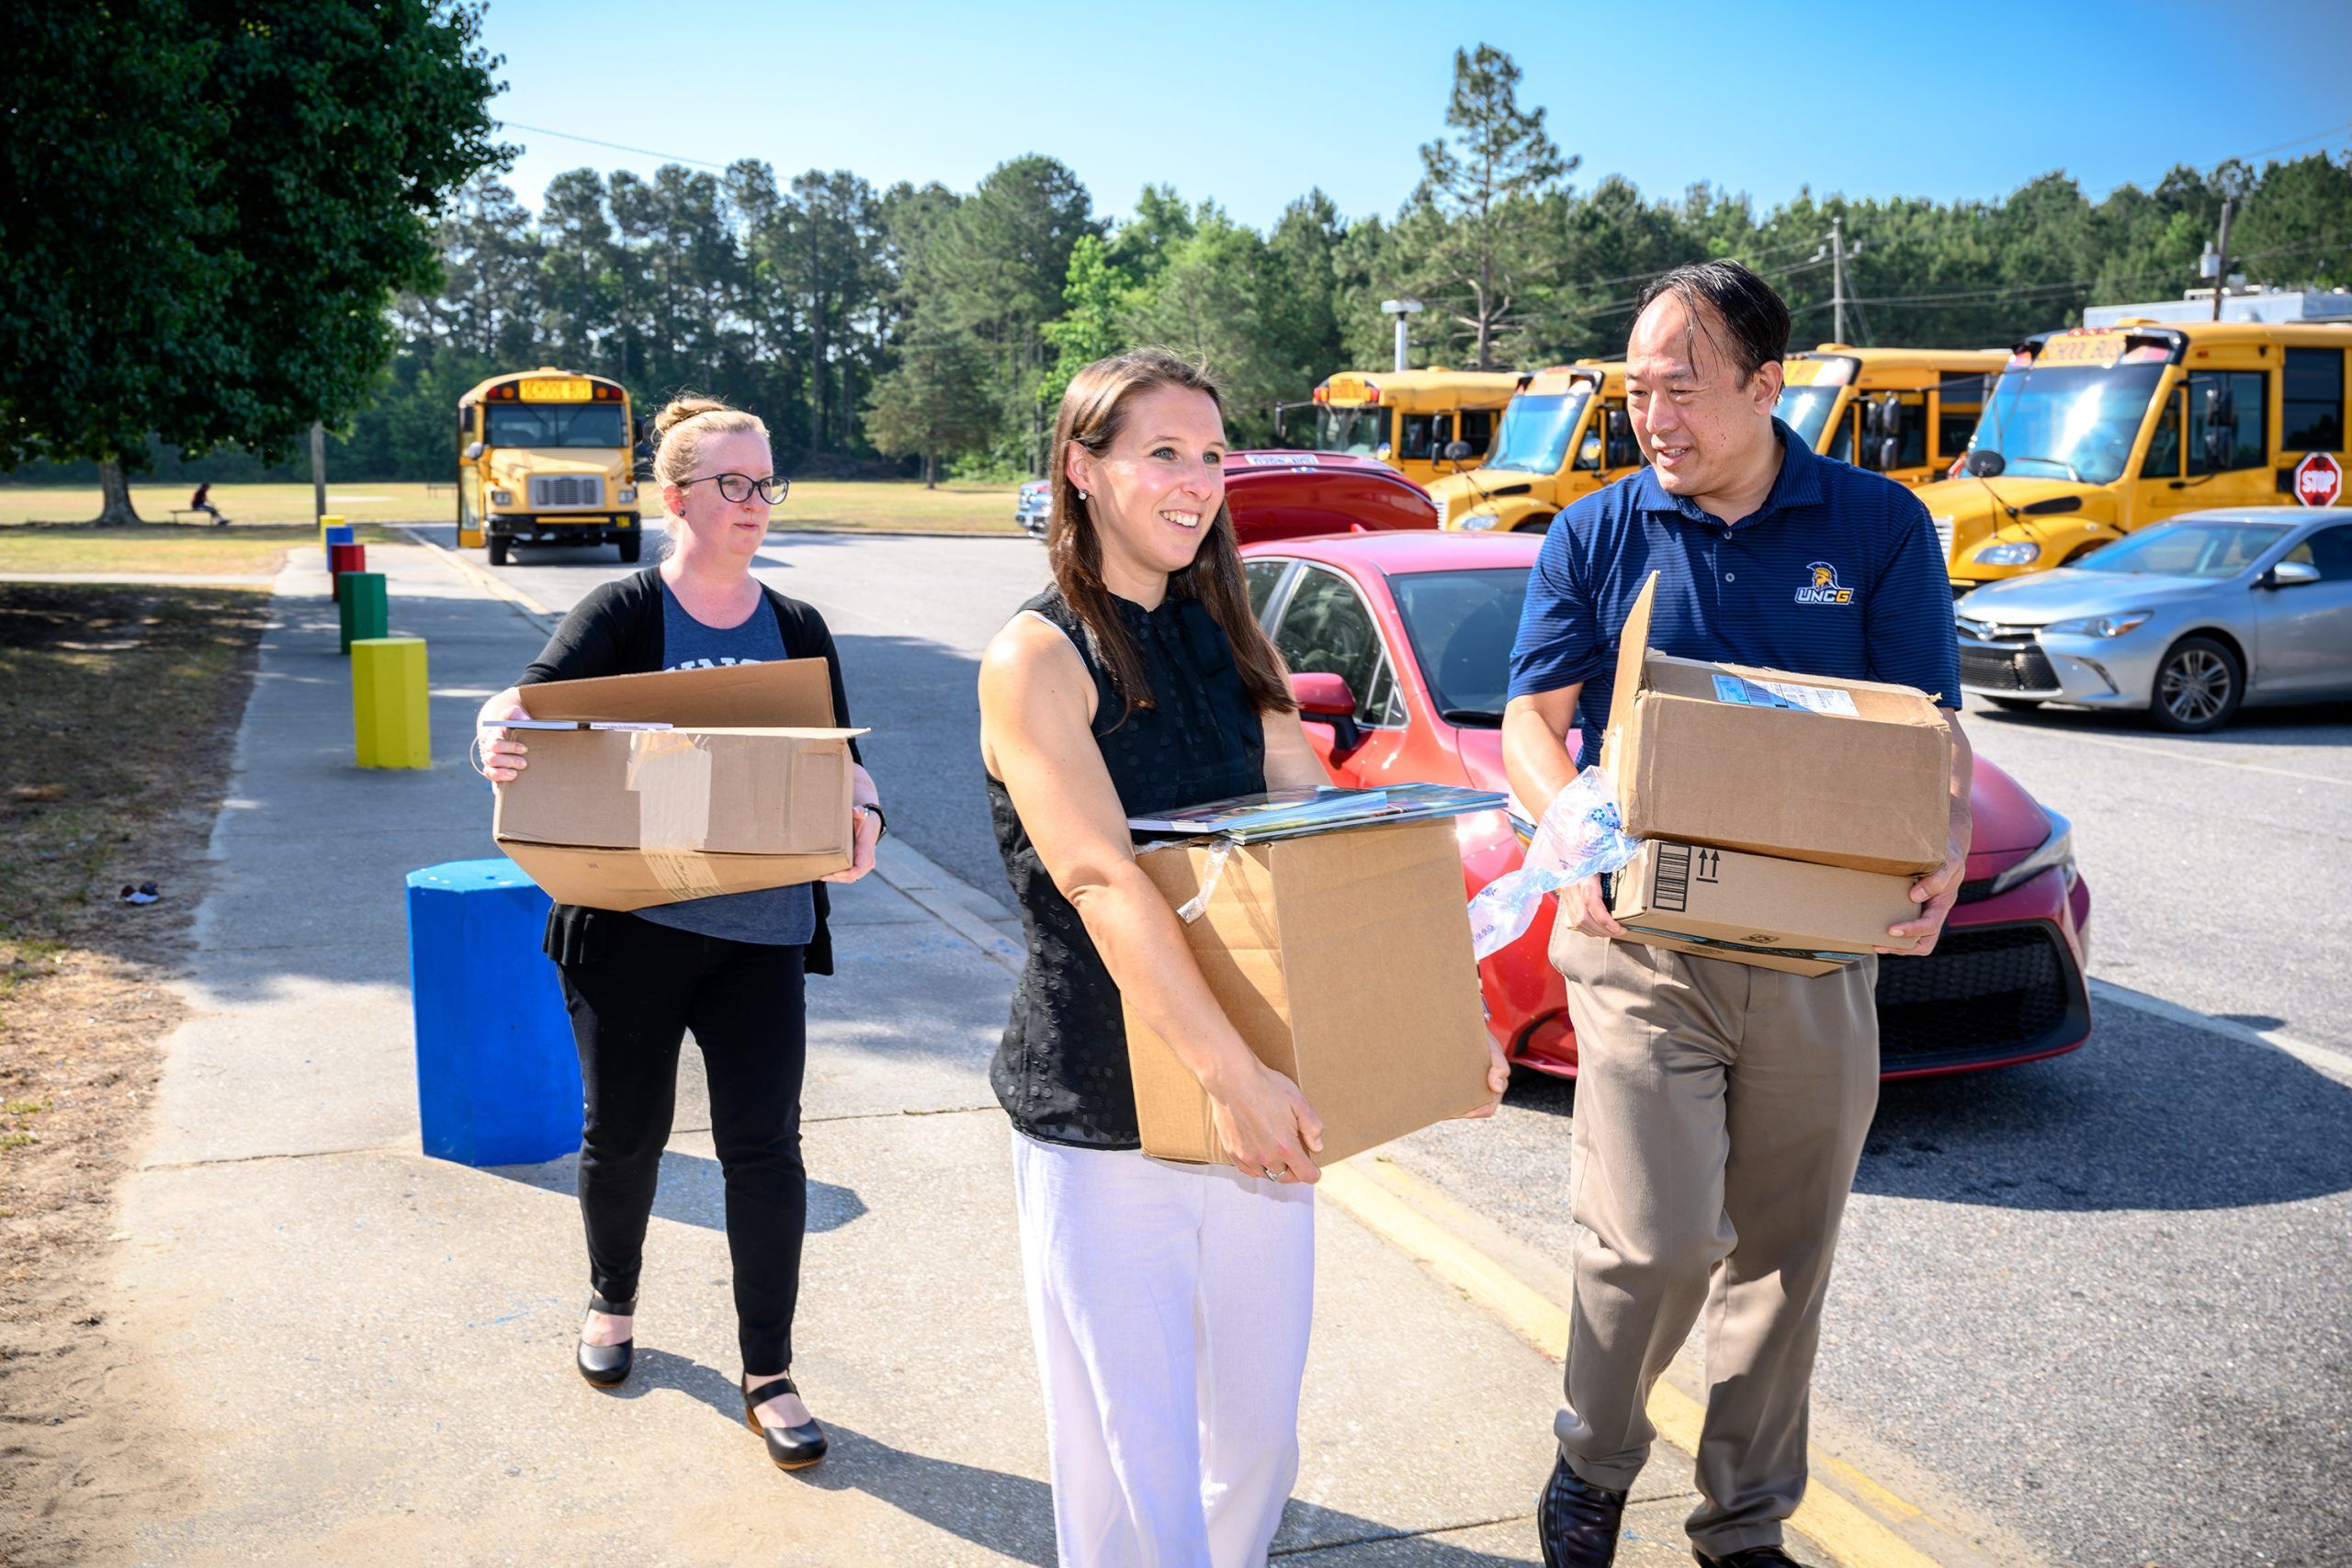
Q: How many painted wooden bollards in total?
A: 6